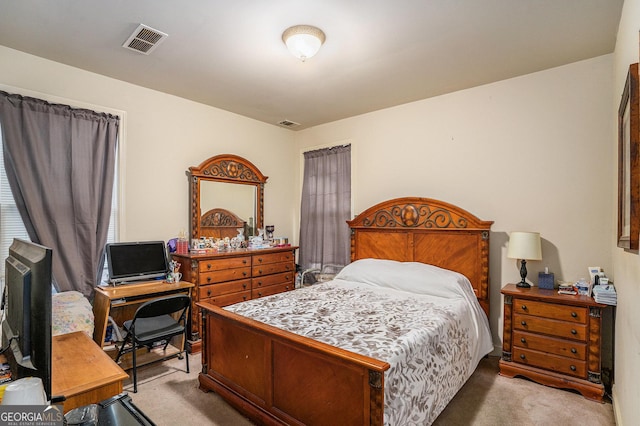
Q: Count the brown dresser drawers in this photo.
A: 12